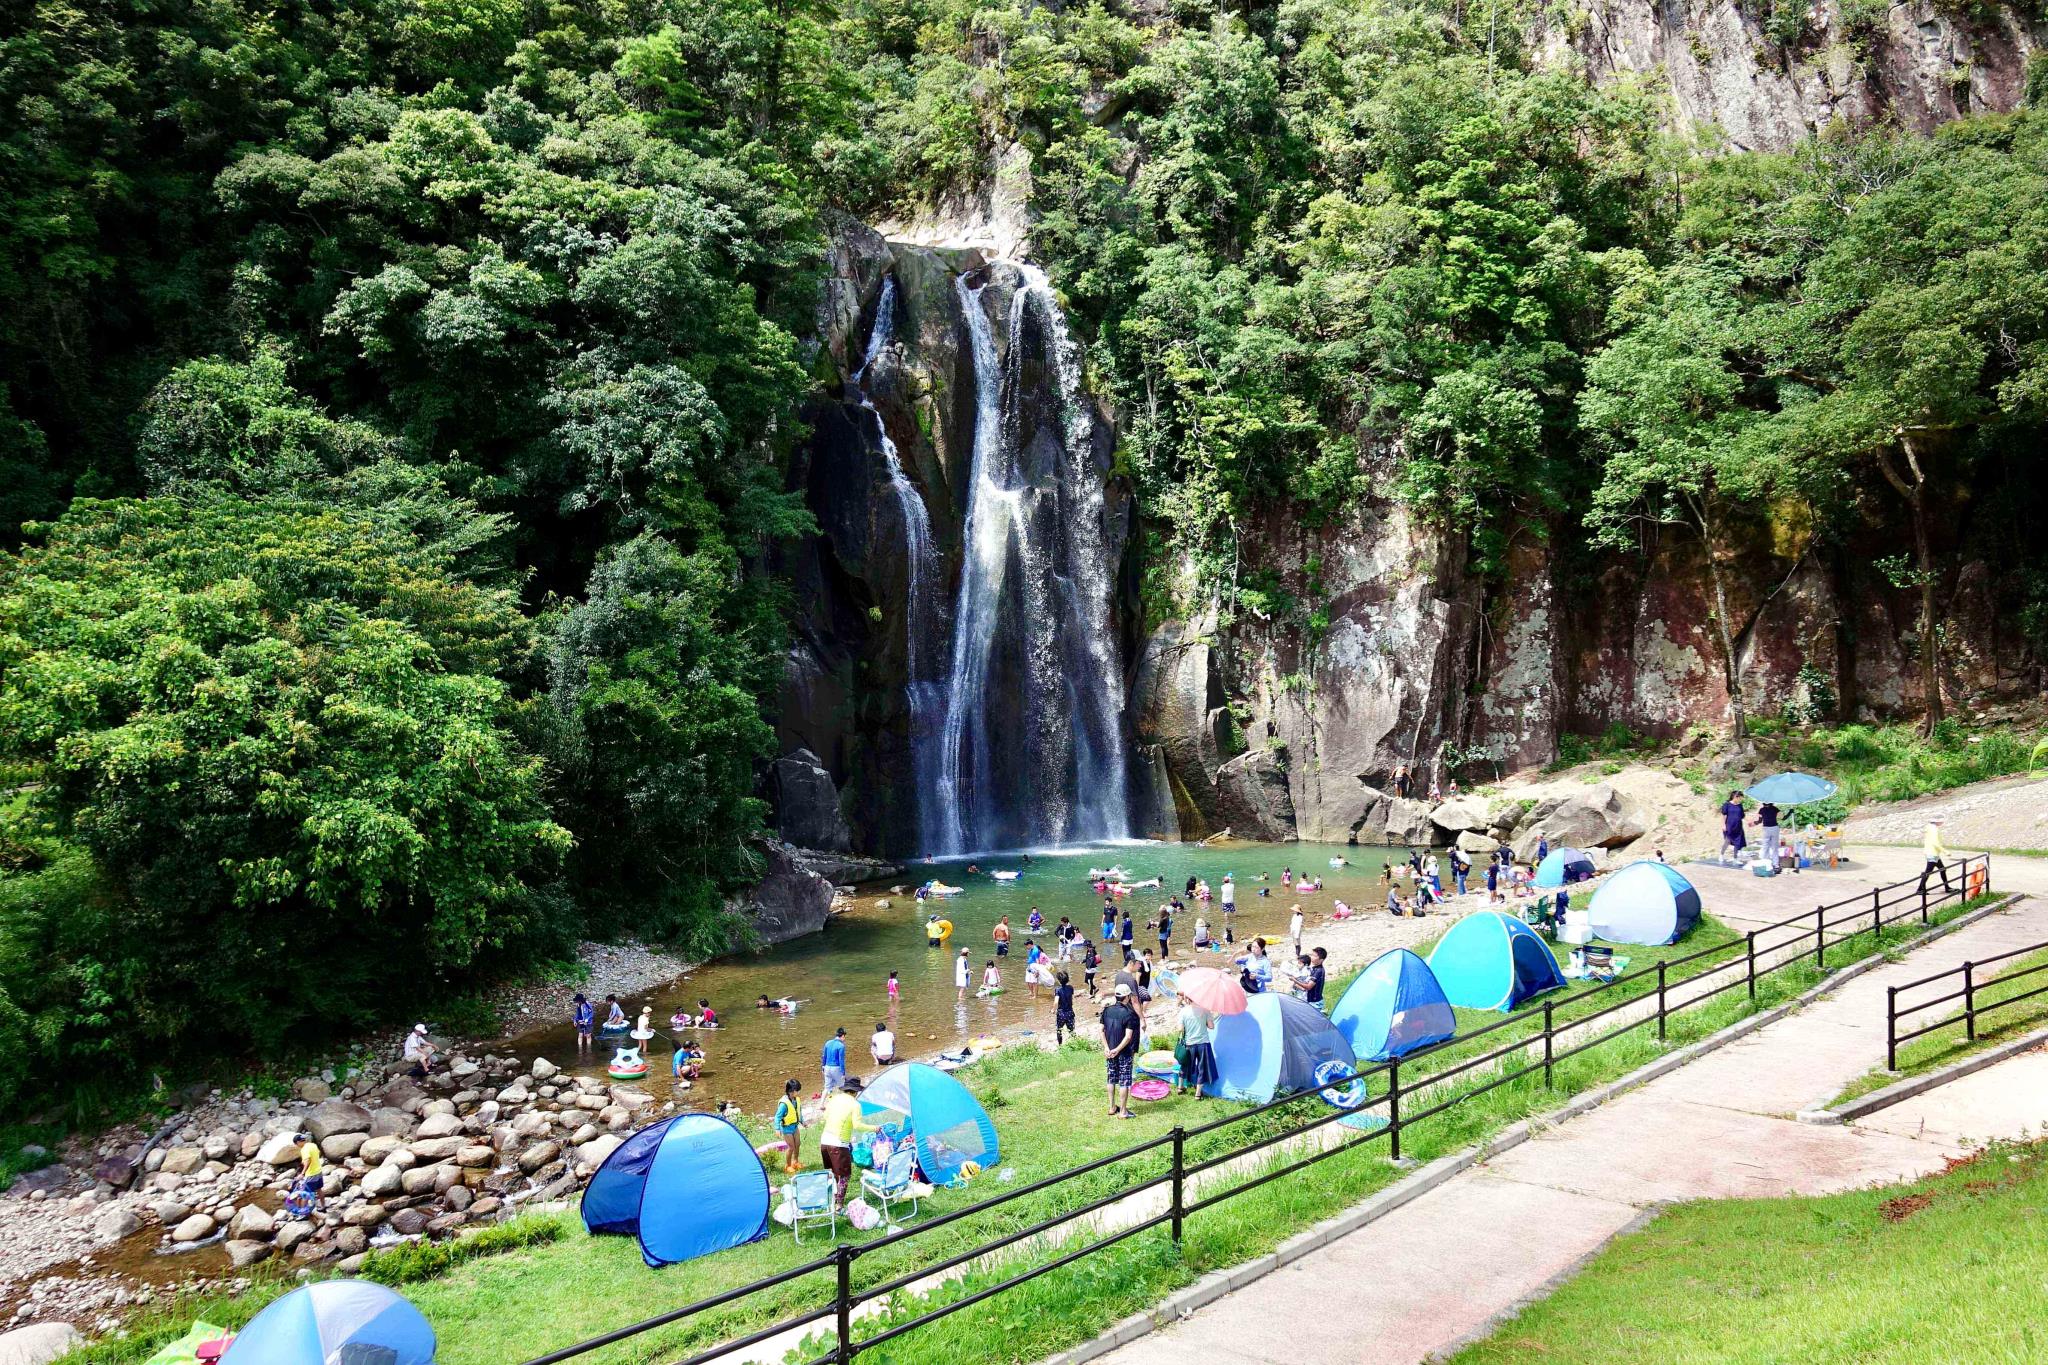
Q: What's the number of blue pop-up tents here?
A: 8